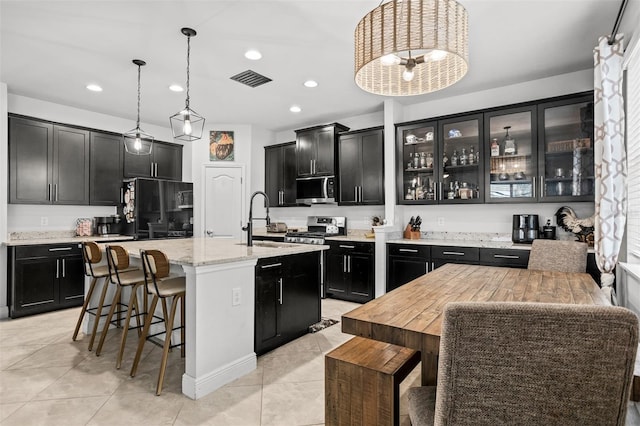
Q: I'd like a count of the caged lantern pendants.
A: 2